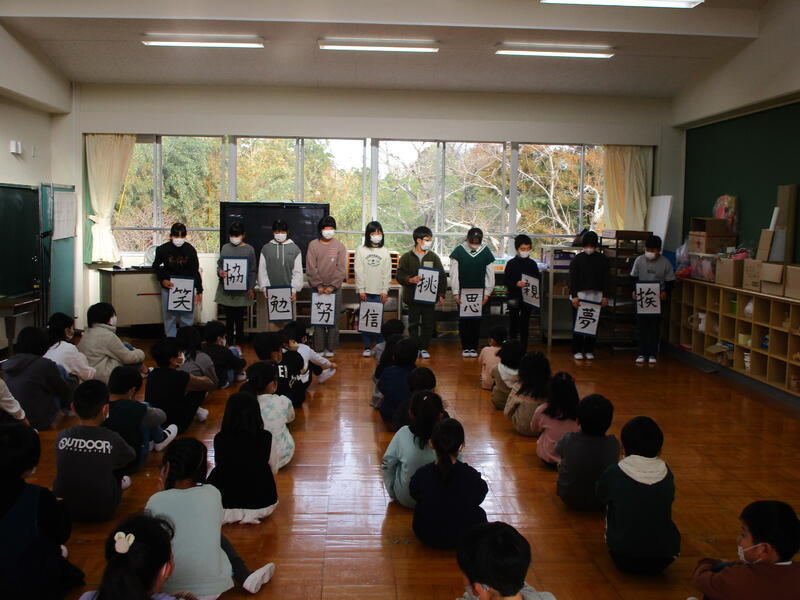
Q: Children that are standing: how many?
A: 10